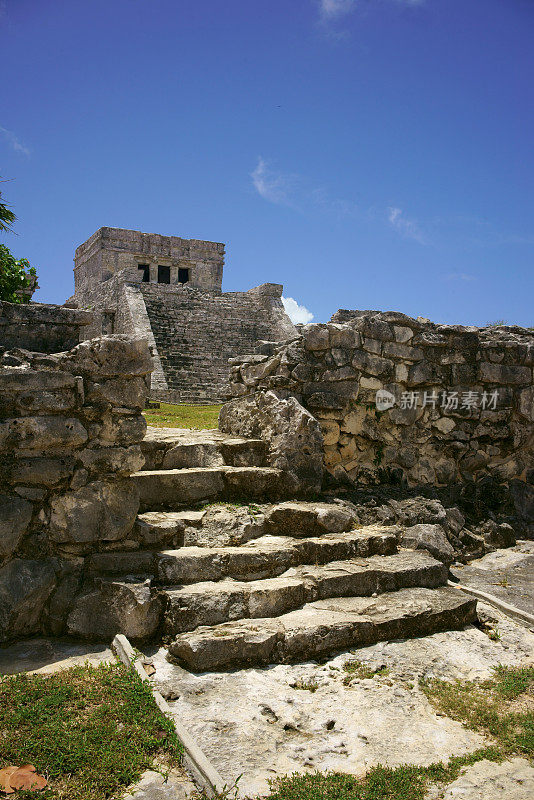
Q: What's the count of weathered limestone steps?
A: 6